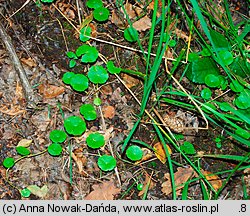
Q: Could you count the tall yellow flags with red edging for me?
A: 0